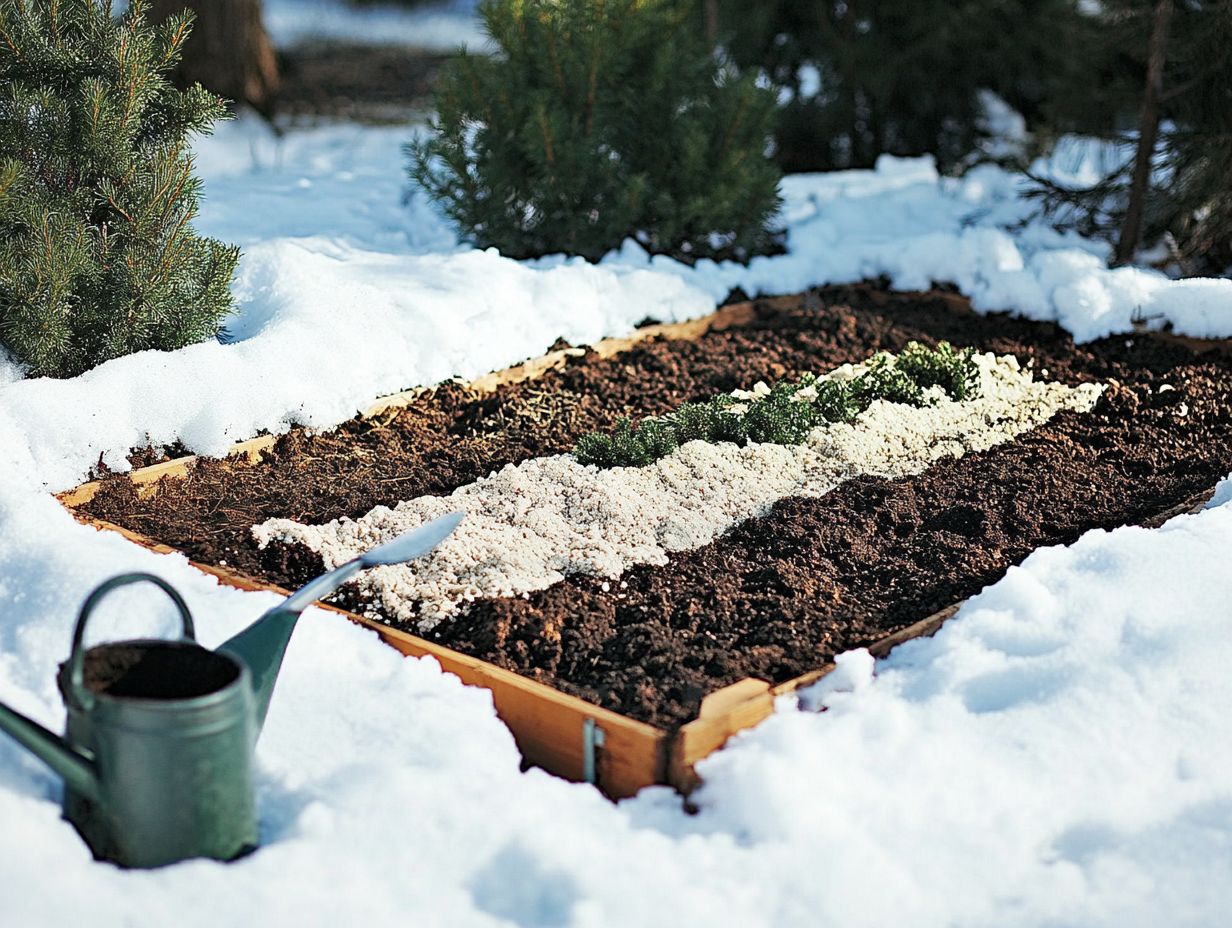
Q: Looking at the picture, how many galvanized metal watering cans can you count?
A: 1